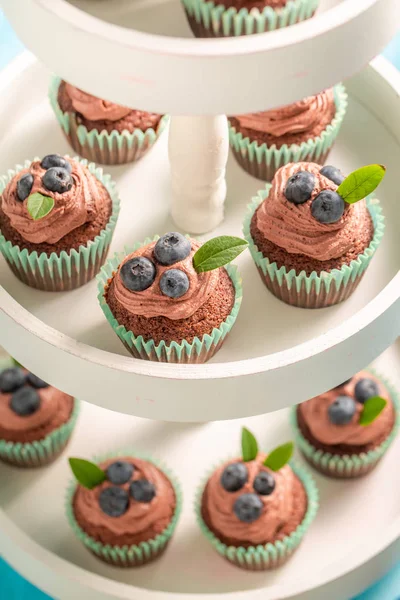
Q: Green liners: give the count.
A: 10